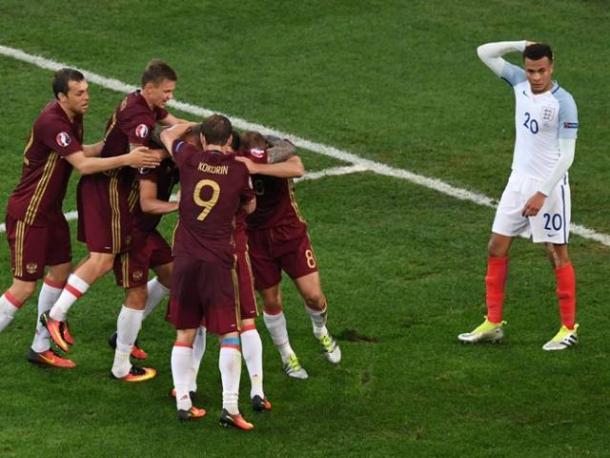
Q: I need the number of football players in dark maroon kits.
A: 6